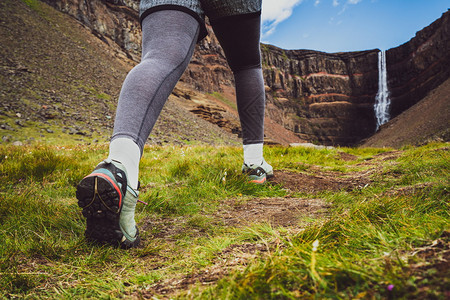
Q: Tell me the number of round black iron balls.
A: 0